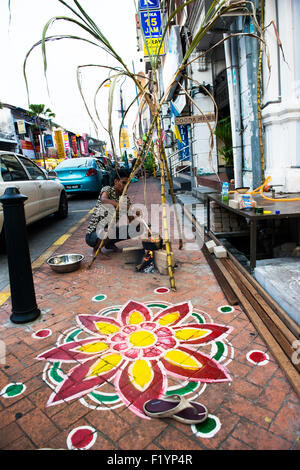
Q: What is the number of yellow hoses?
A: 1